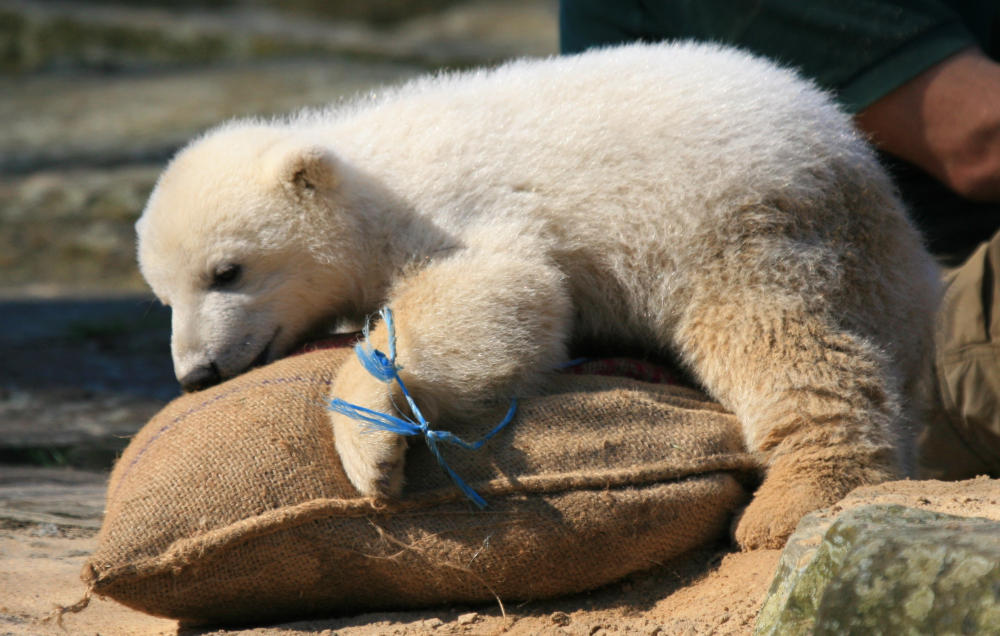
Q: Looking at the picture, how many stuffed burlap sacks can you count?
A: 1